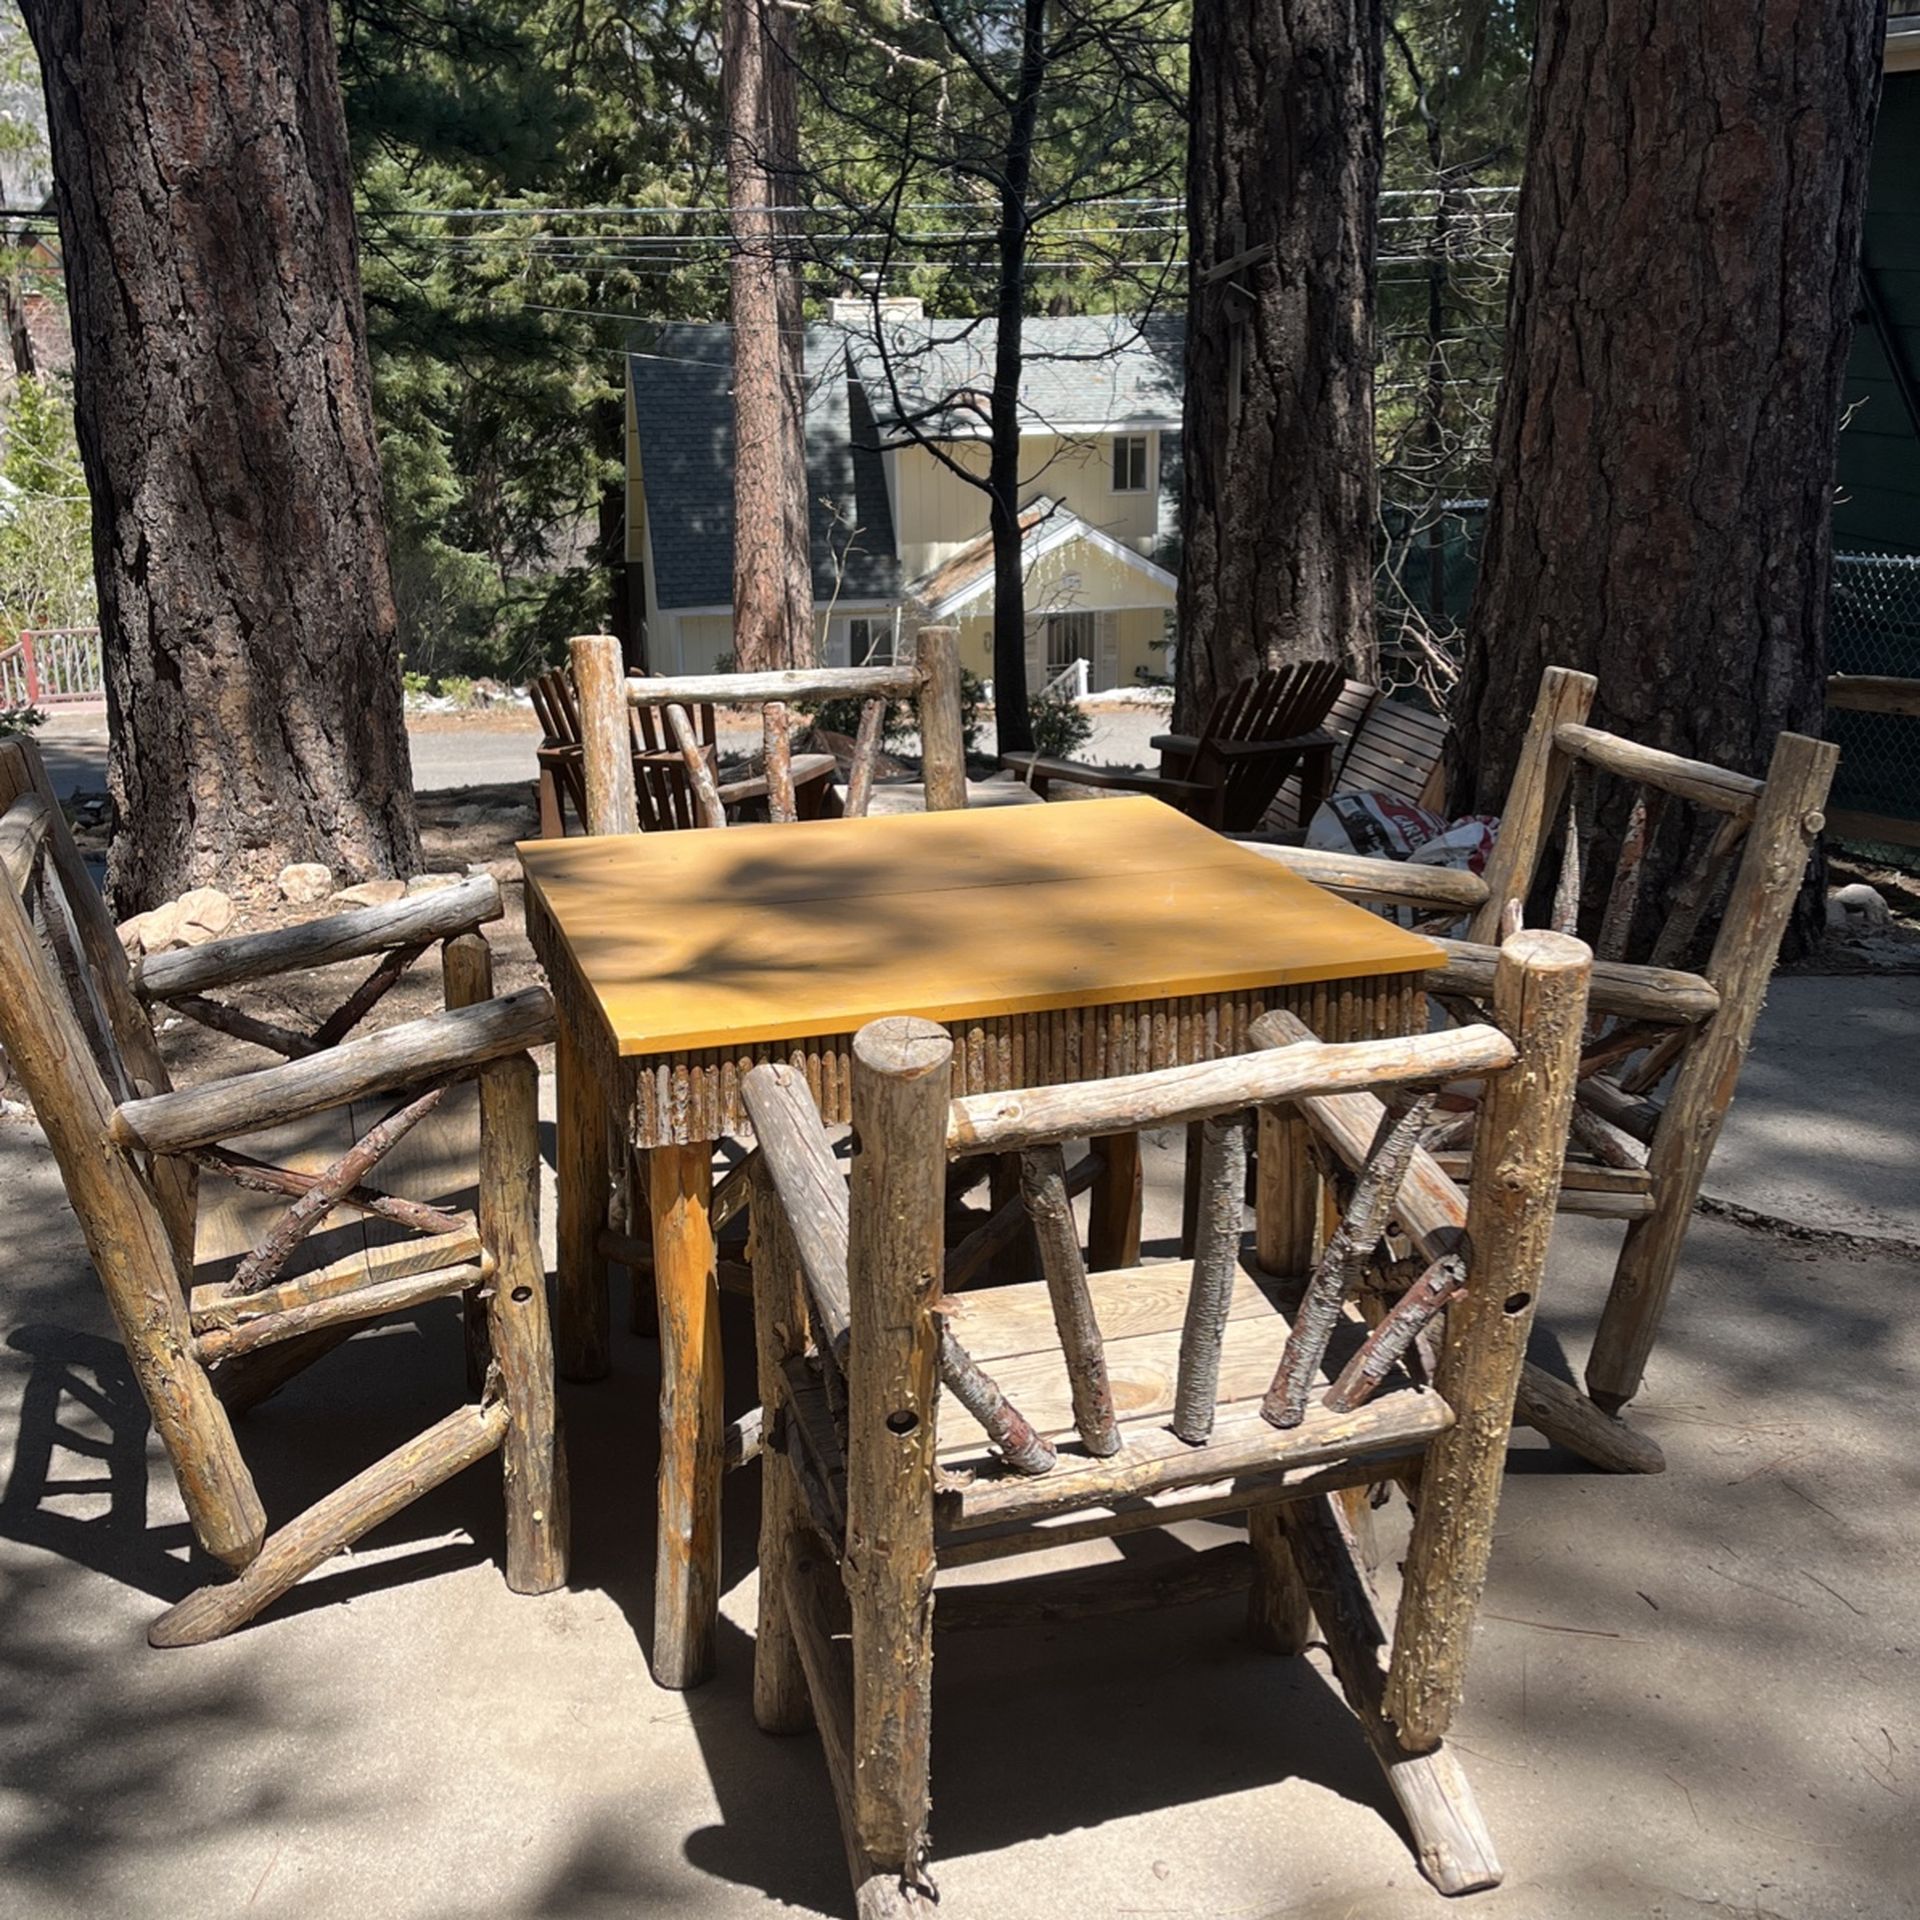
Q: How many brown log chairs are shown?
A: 4